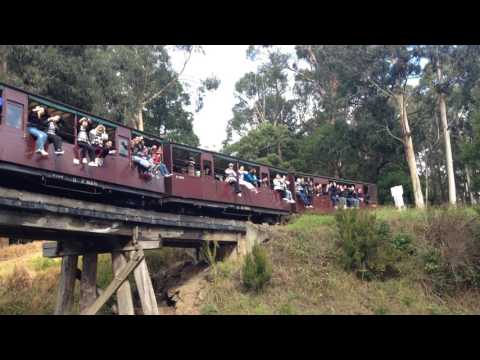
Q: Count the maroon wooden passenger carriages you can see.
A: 3